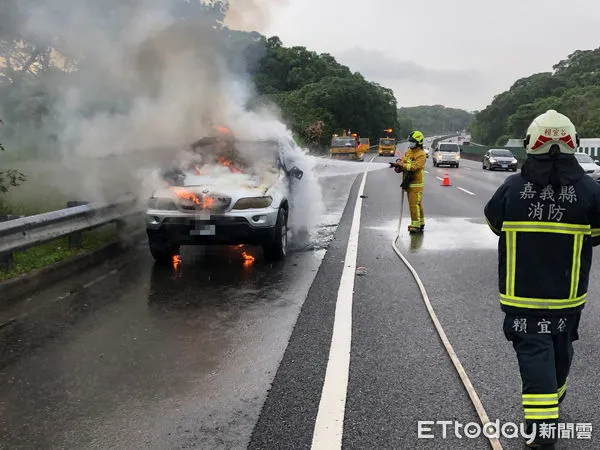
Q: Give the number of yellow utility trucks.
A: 2